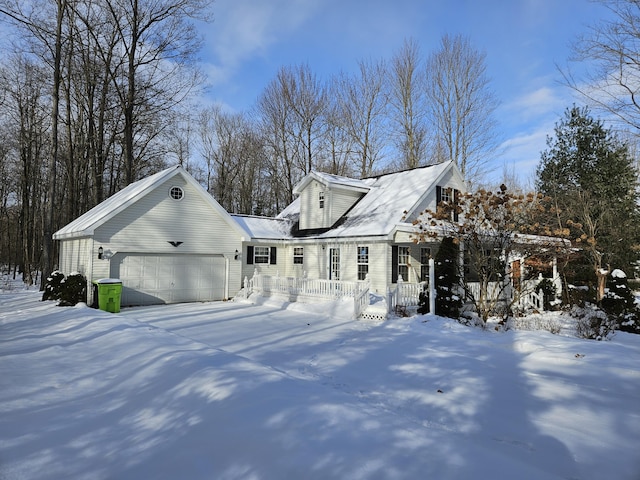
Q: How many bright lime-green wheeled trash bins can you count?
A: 1